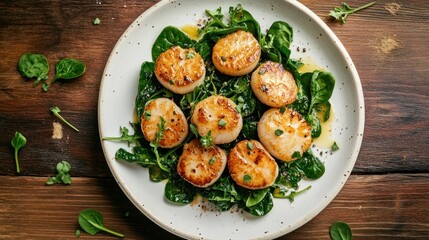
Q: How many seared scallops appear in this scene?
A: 8